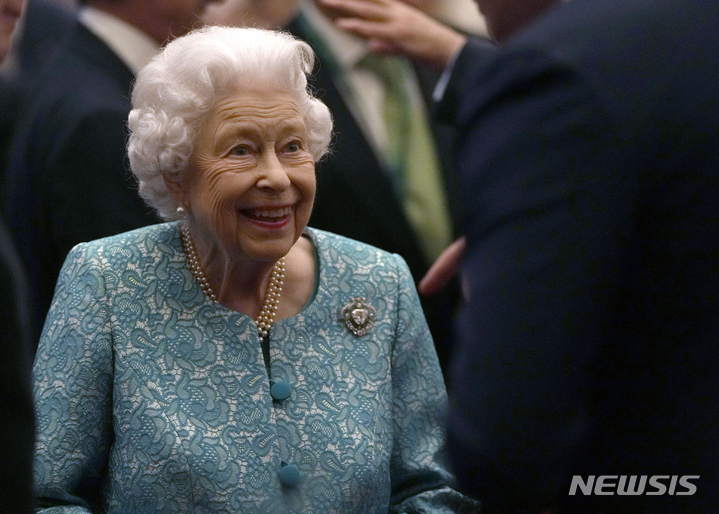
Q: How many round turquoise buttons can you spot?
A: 2